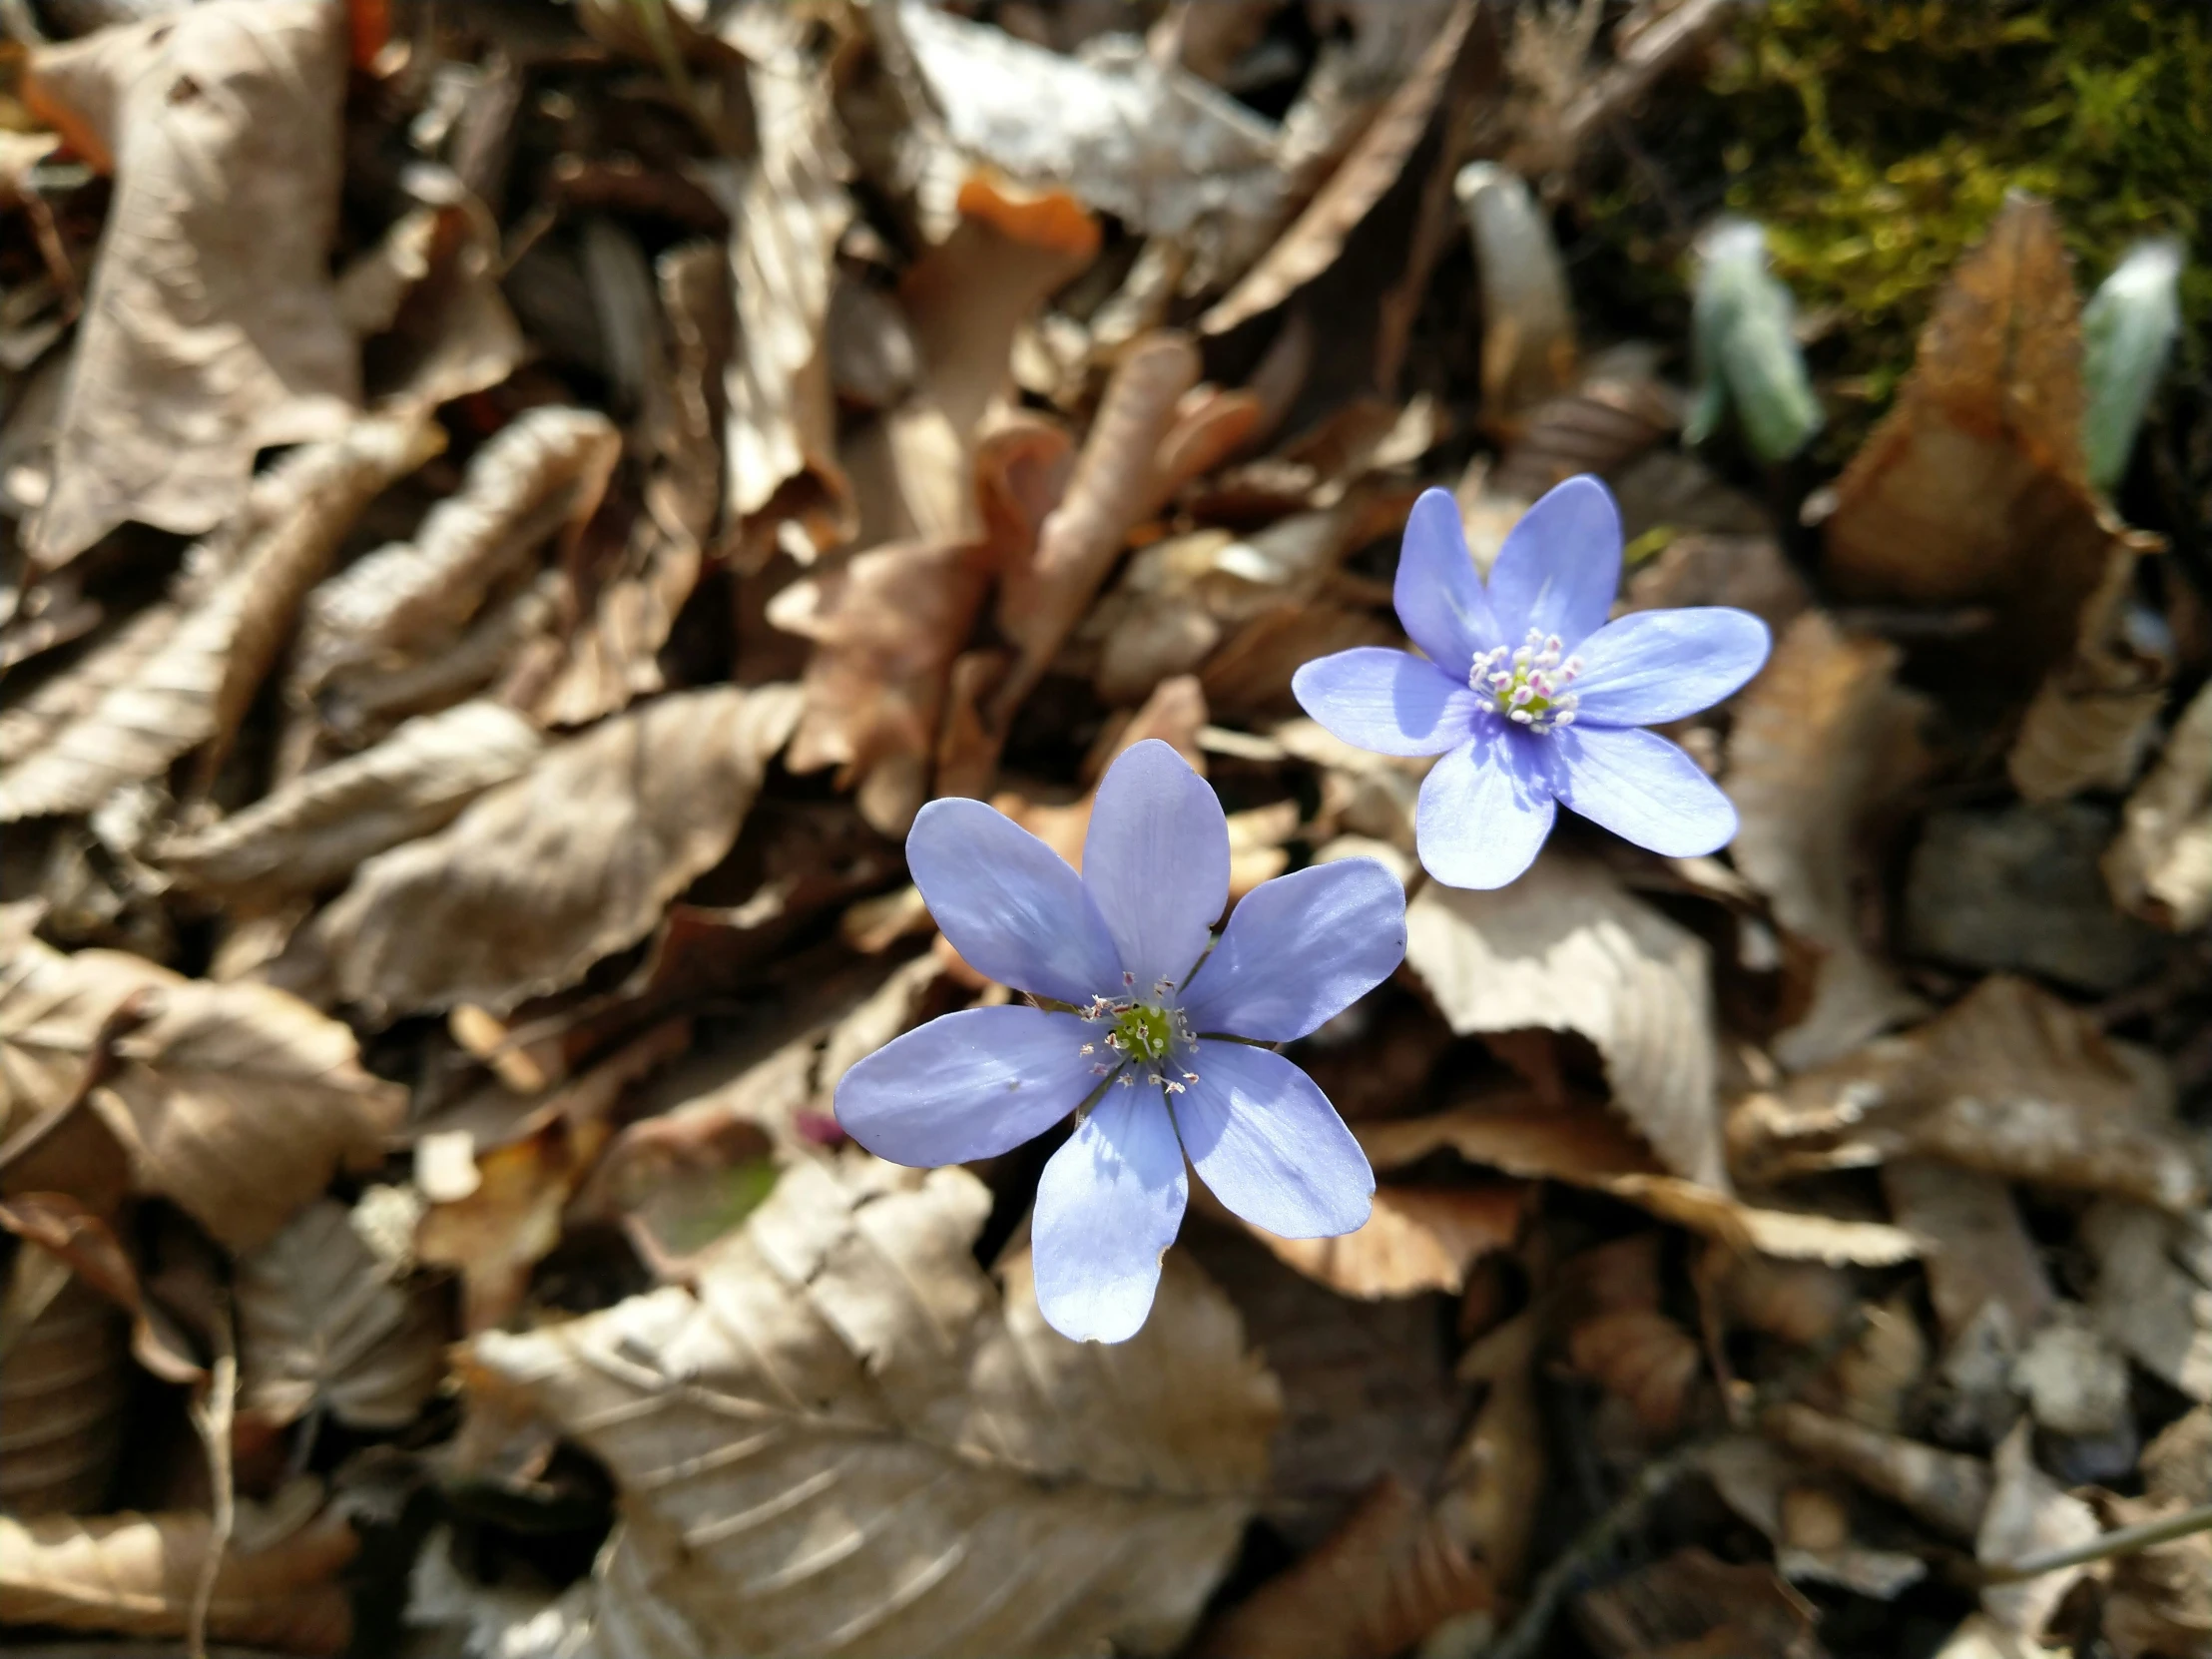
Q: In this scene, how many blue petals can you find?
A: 12